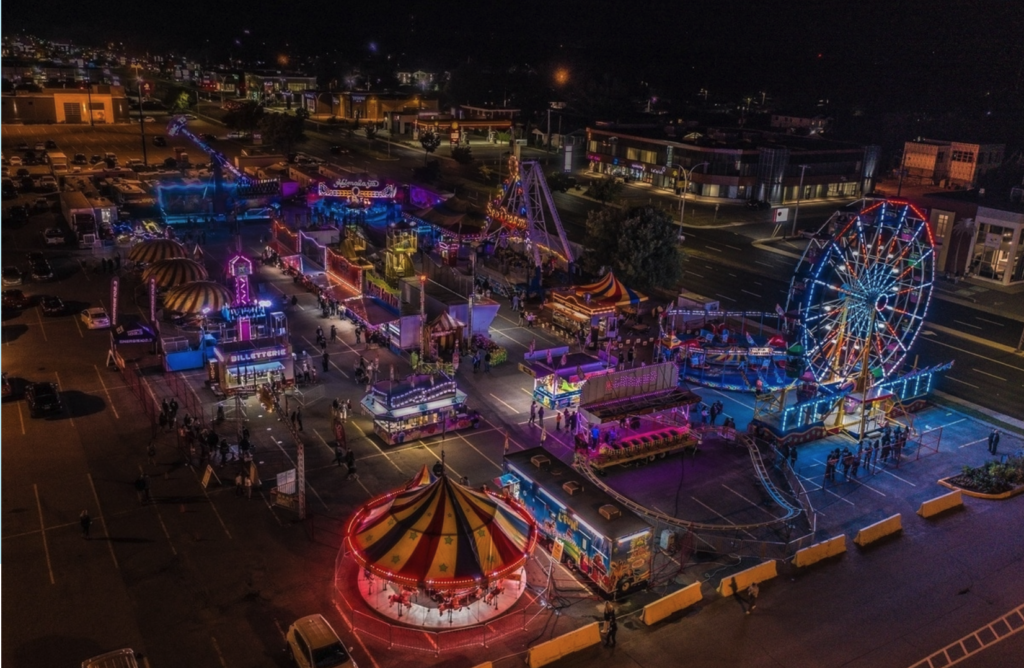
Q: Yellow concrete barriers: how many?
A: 7